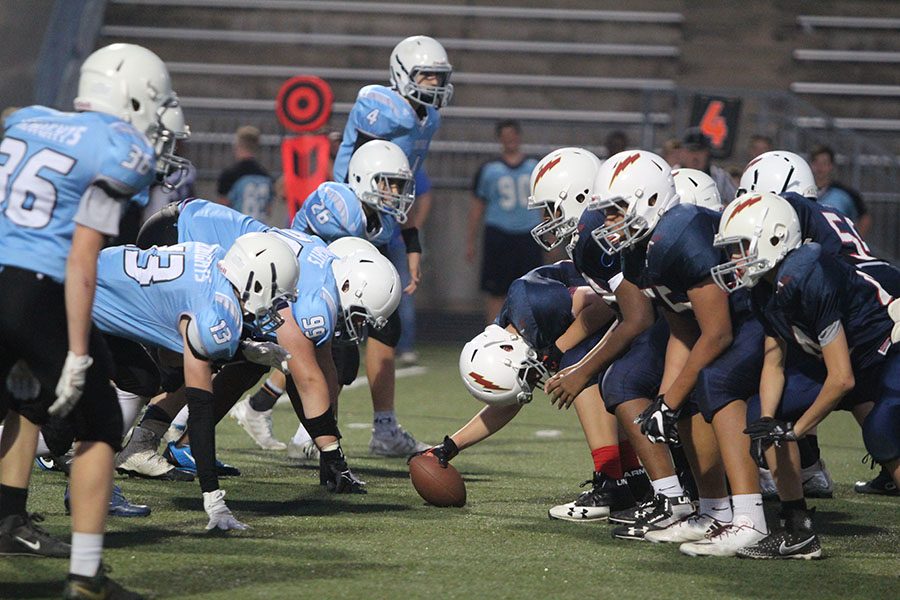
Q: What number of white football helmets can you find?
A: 13